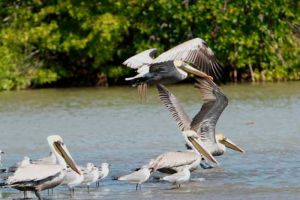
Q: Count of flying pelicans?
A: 2